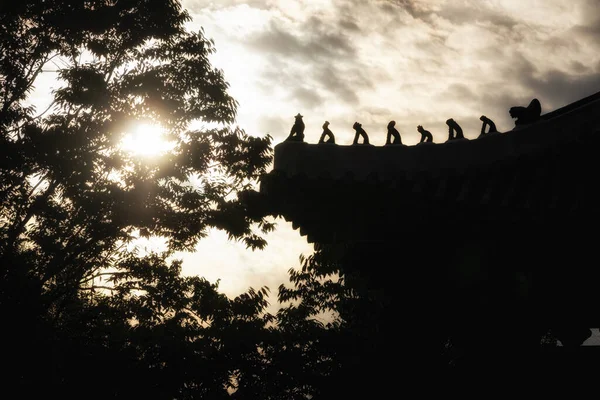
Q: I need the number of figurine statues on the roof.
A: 8